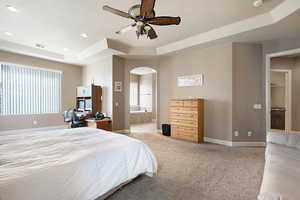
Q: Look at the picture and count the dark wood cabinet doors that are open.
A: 0